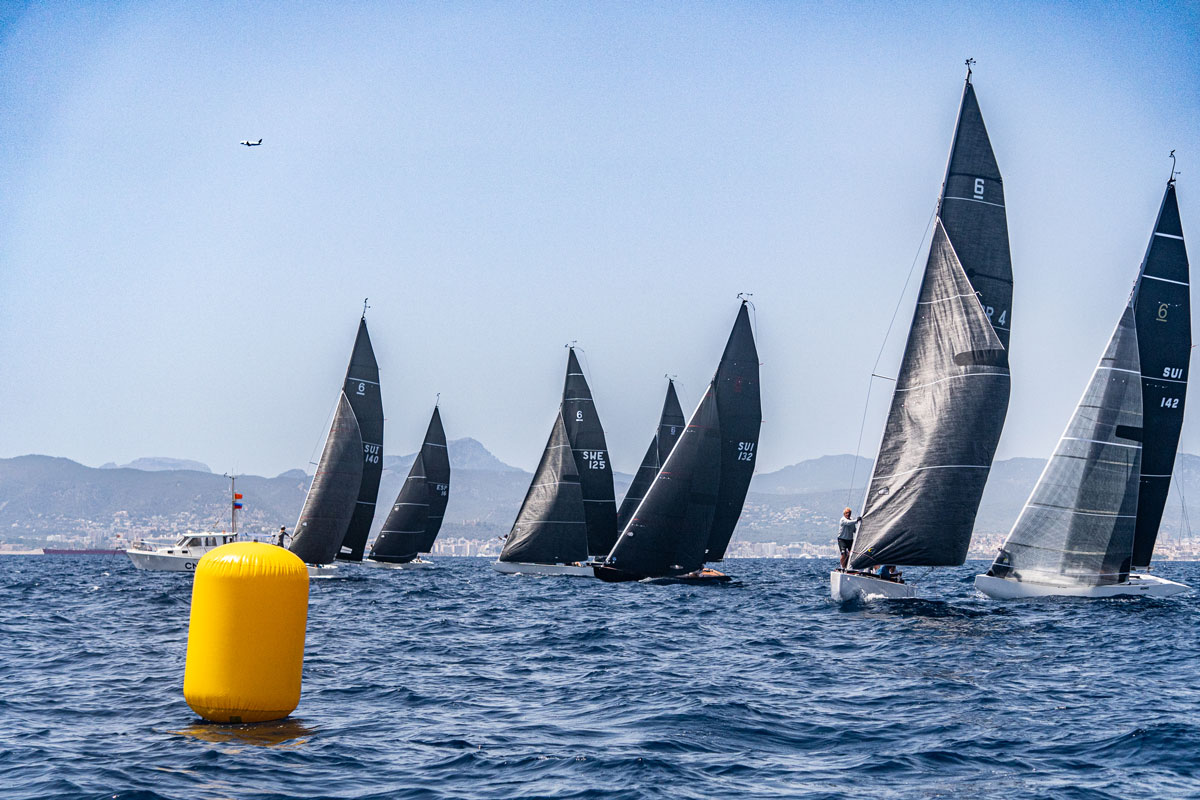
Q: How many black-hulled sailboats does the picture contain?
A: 1